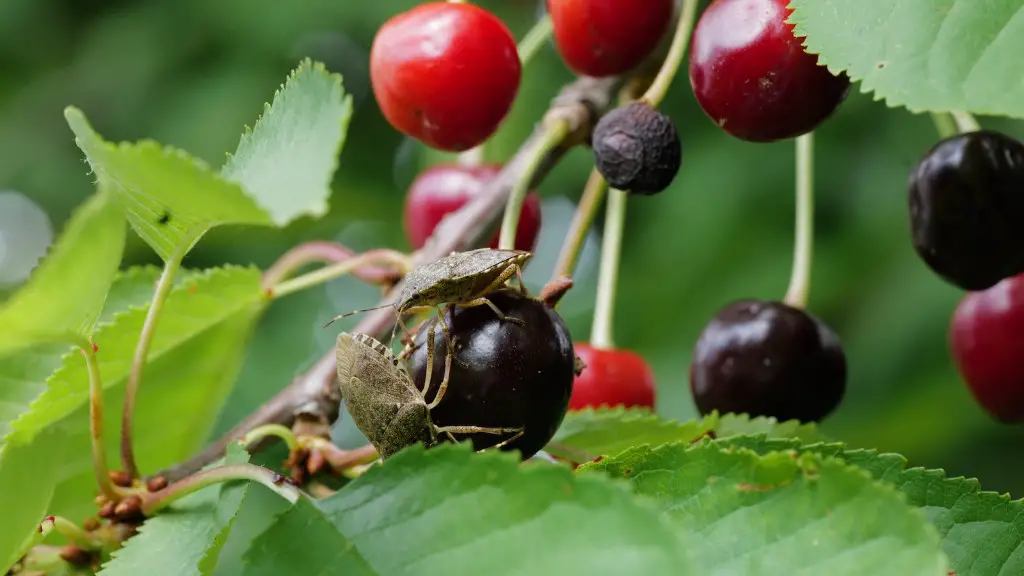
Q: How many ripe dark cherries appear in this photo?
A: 3